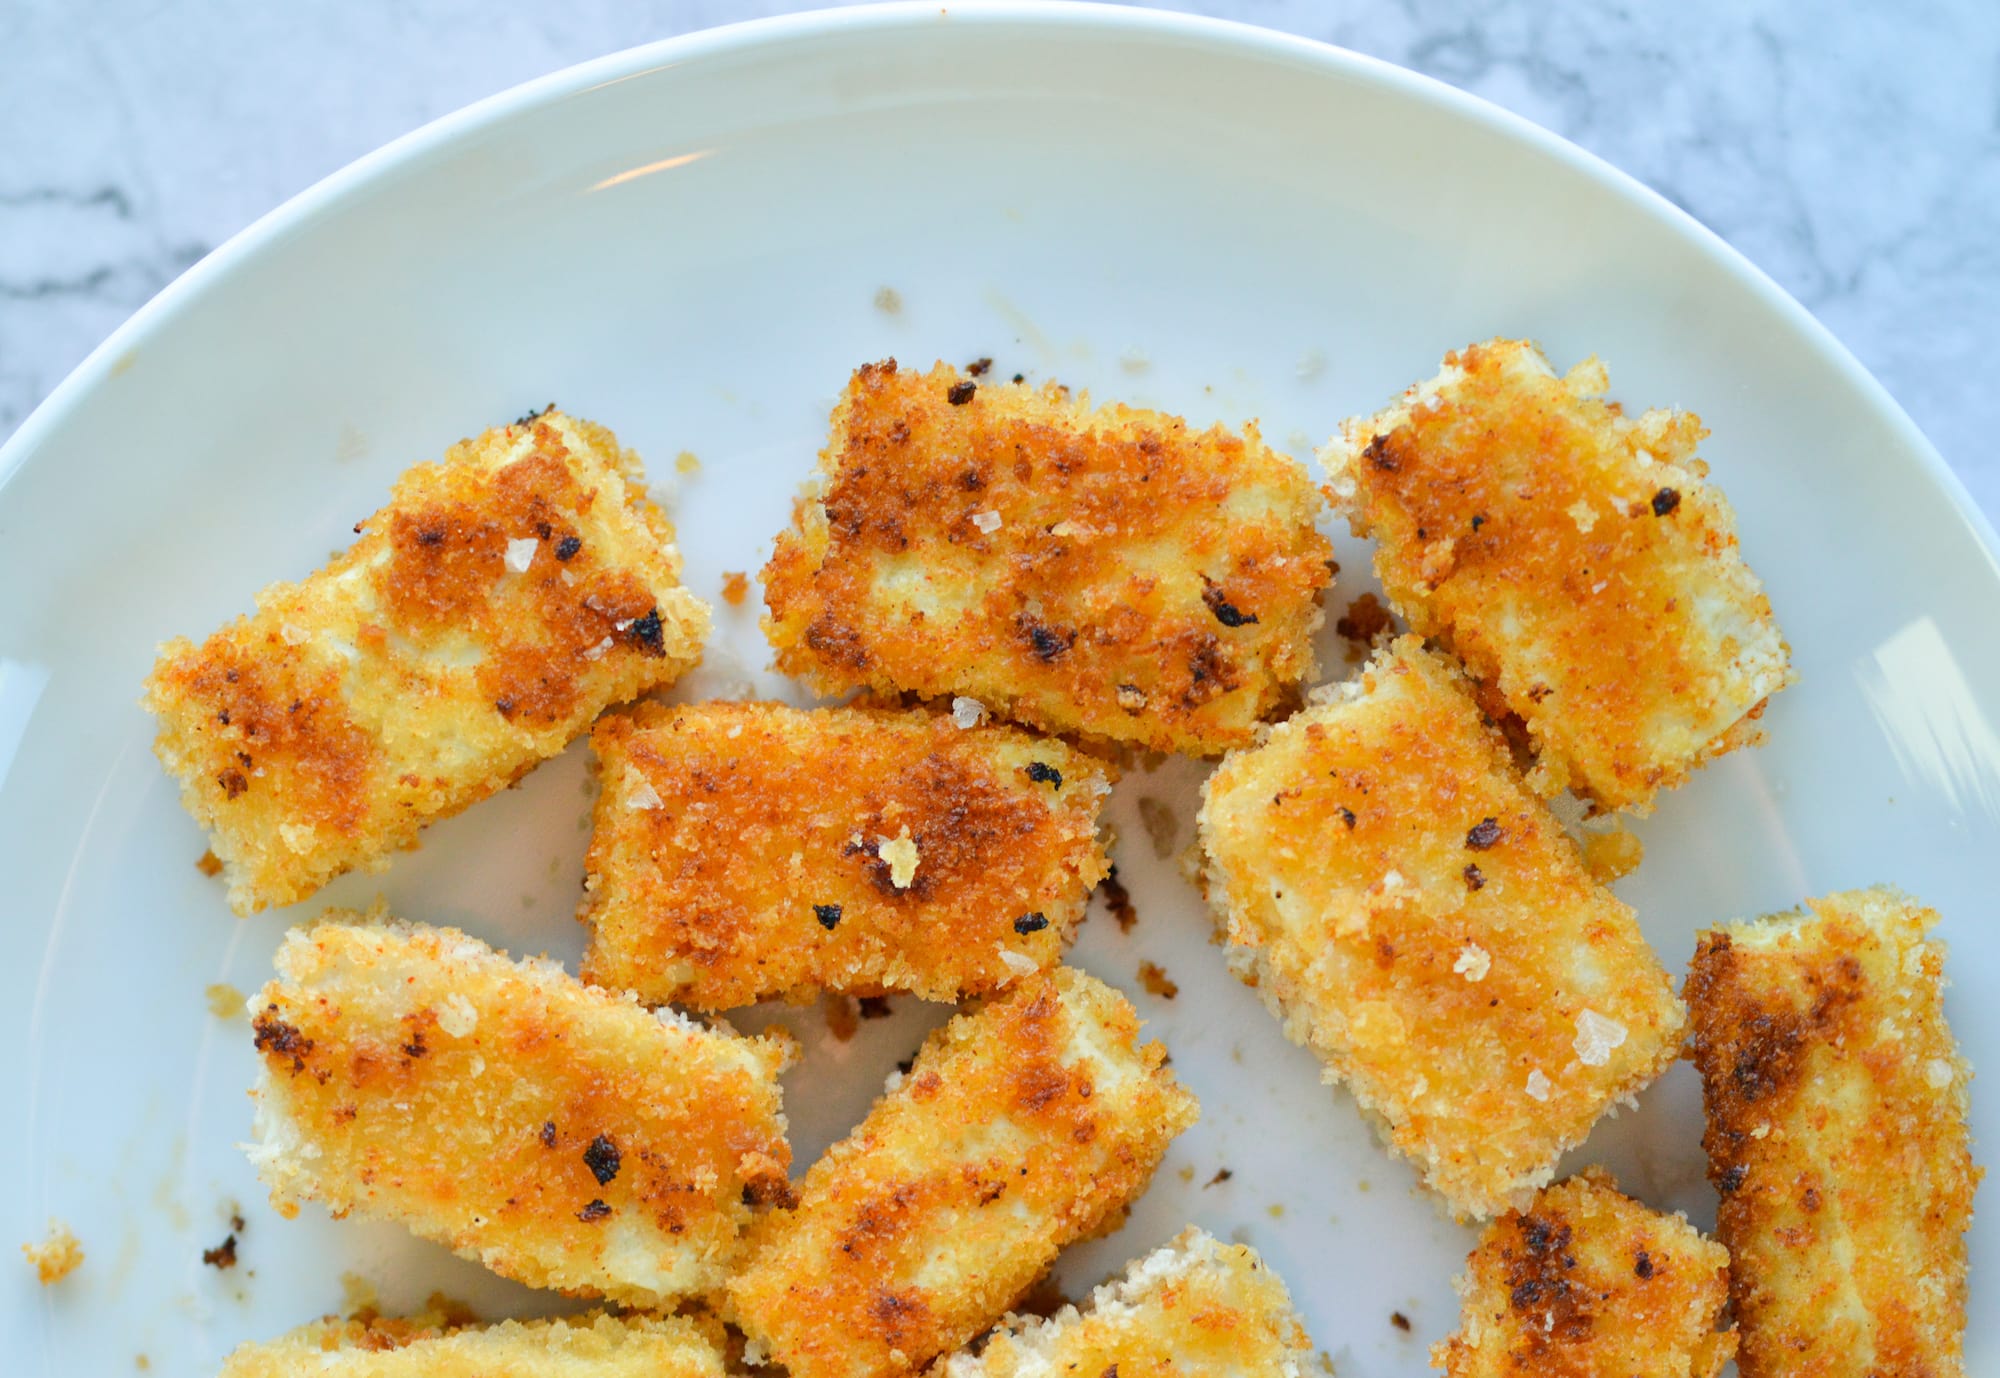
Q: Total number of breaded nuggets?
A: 11